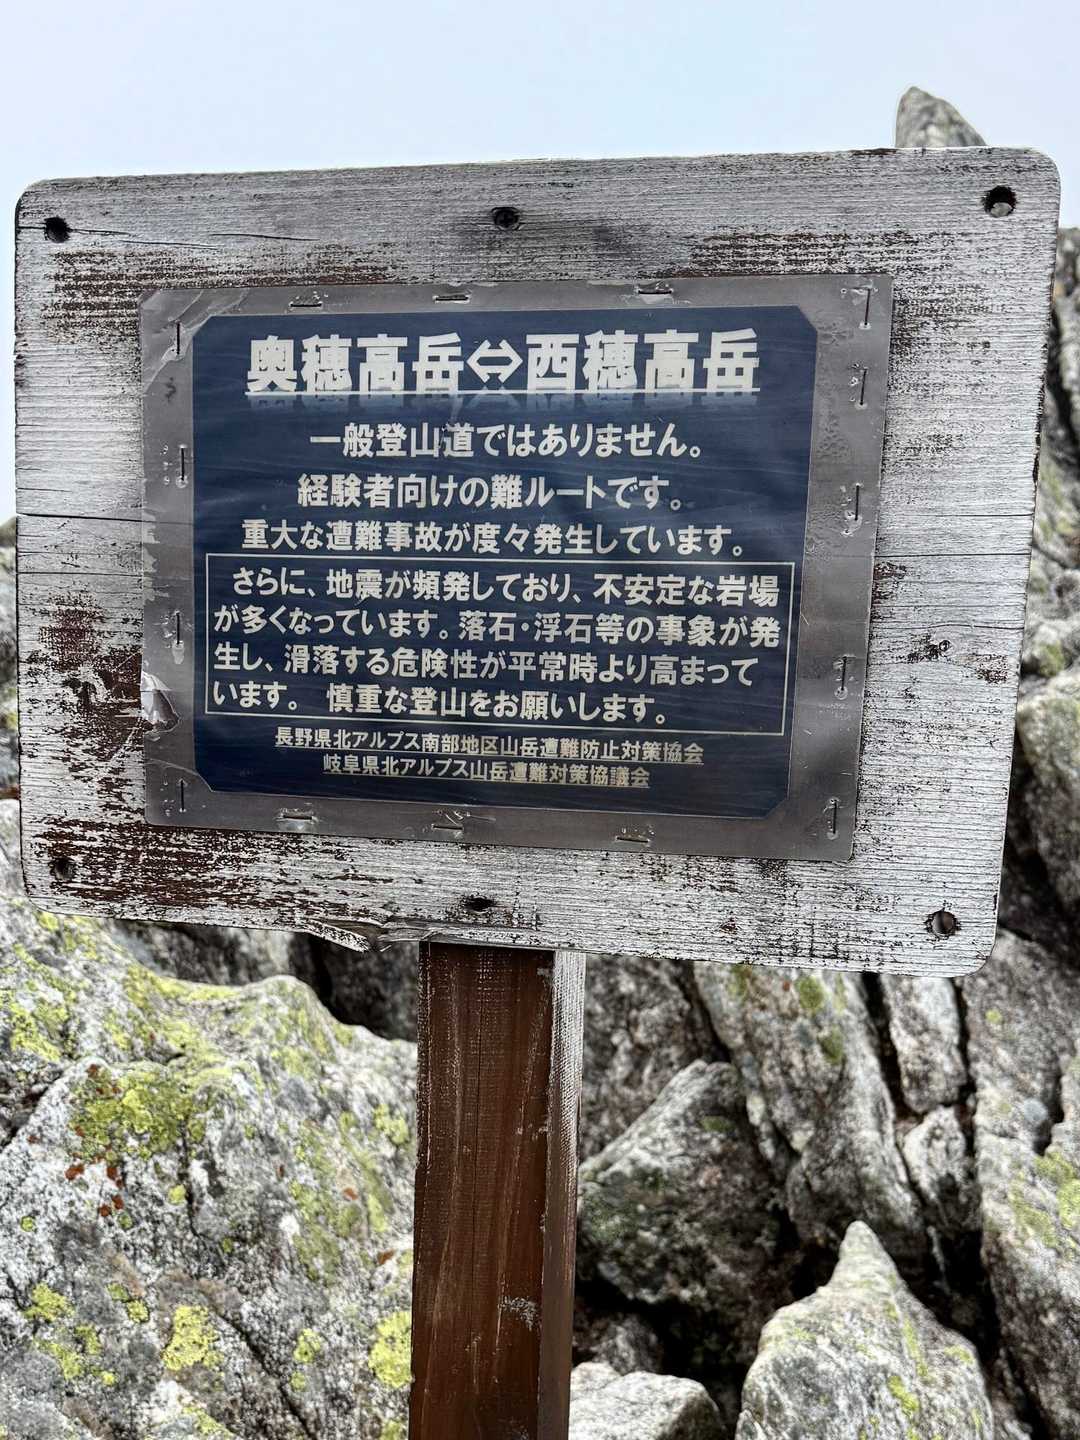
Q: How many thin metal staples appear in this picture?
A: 15